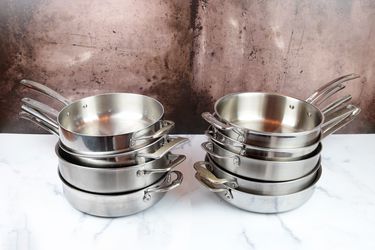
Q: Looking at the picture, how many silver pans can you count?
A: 9